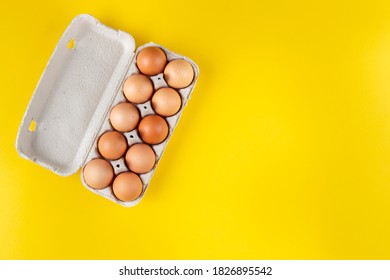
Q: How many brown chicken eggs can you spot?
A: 10